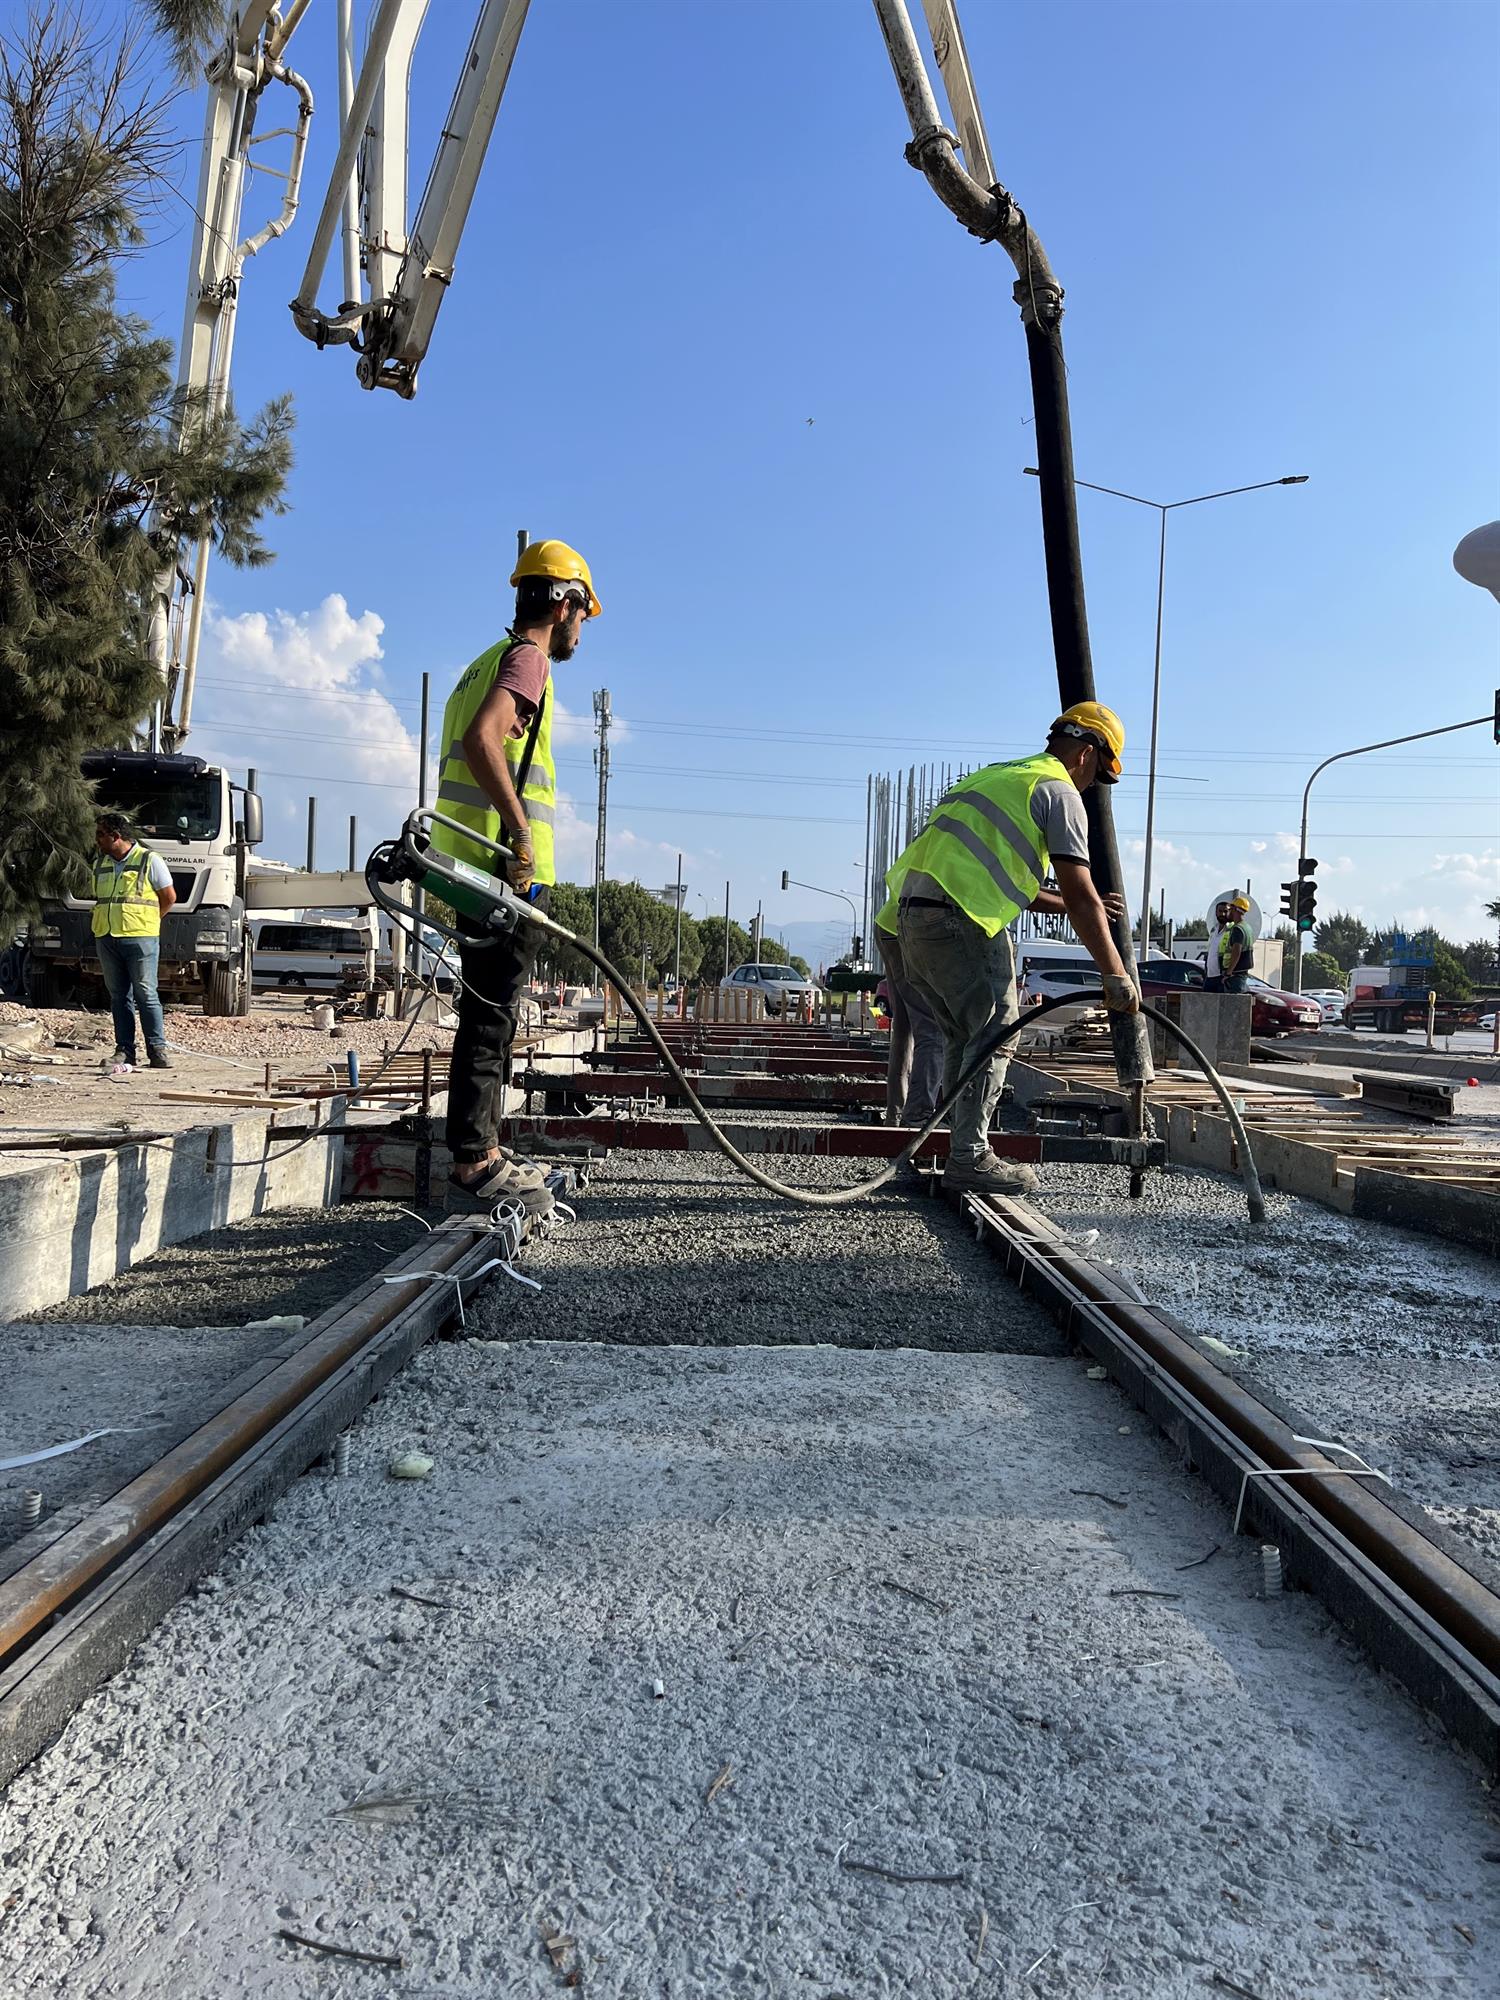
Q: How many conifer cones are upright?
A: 0